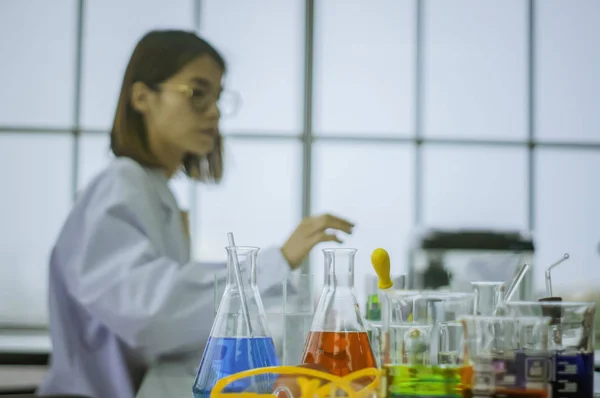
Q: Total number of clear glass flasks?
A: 2